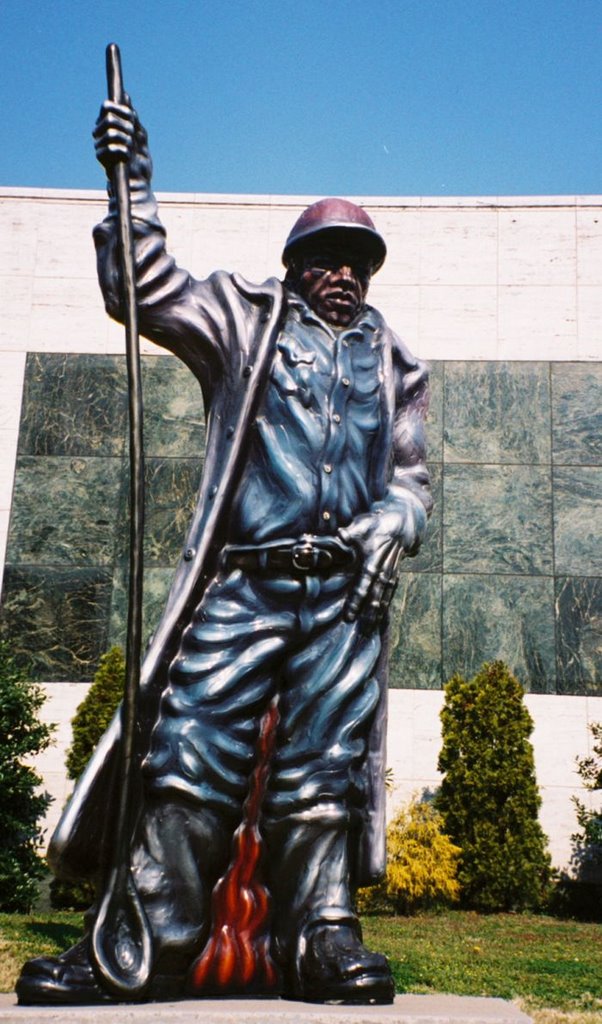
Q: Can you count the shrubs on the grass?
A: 5